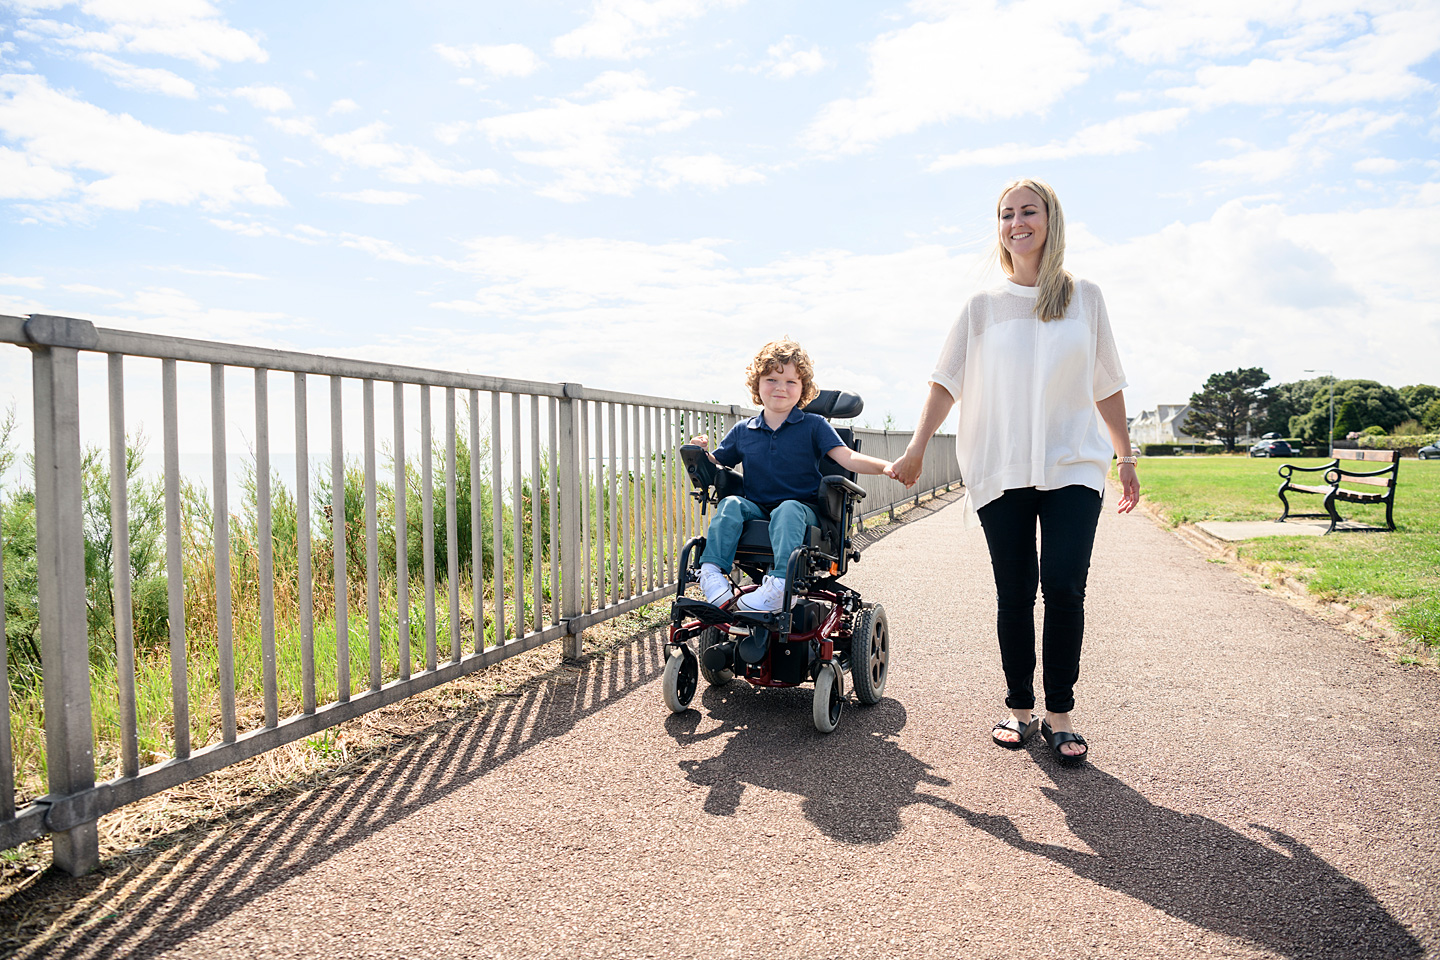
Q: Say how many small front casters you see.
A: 2